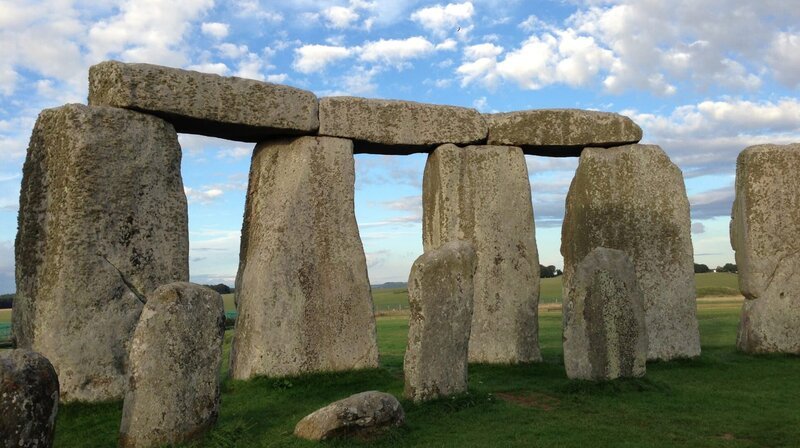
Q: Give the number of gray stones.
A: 13